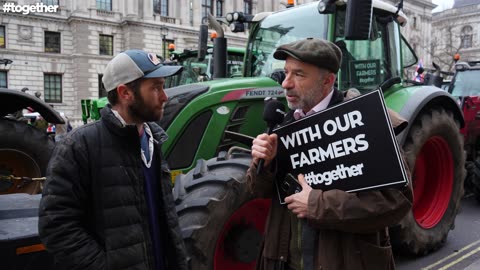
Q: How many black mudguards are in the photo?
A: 1